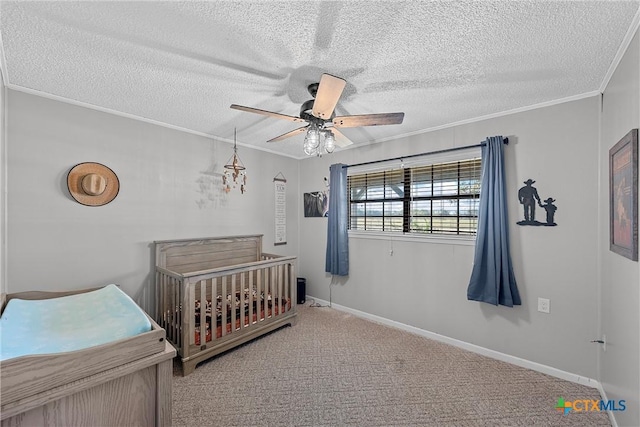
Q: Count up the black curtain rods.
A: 1